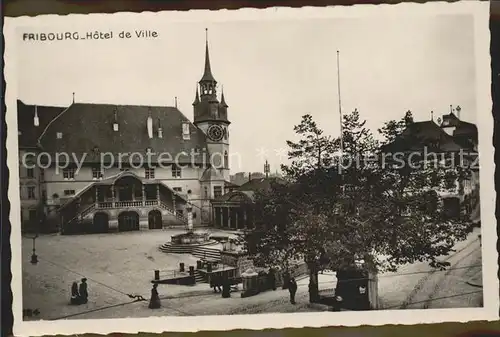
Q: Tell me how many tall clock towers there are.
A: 1